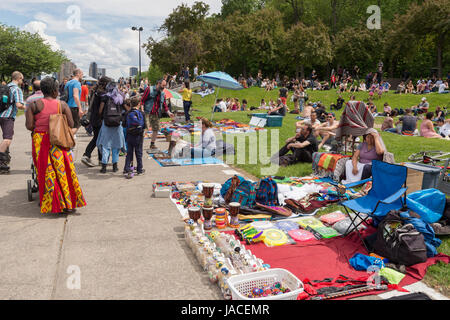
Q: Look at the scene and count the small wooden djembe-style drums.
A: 4